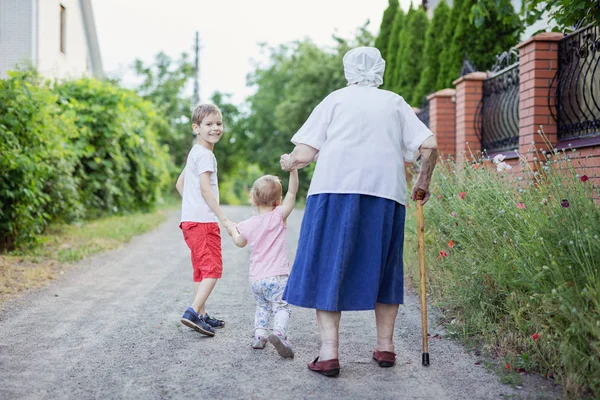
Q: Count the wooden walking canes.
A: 1